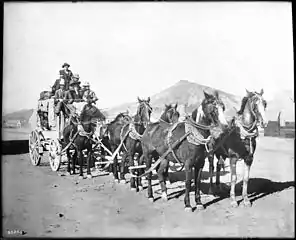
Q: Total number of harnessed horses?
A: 6